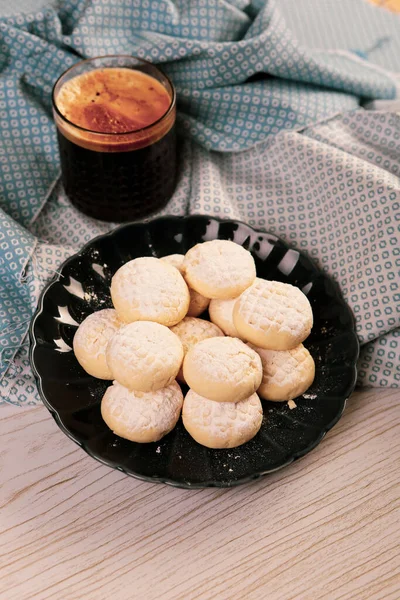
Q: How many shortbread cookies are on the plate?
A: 12